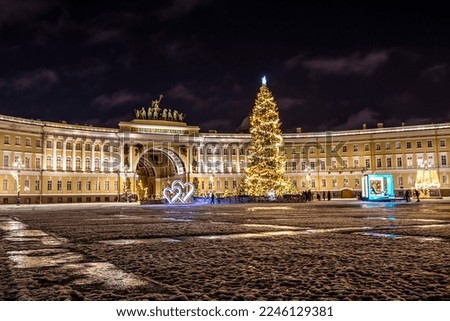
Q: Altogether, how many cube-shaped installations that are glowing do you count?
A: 1